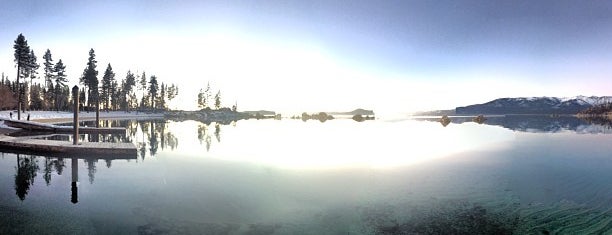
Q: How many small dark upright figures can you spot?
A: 2